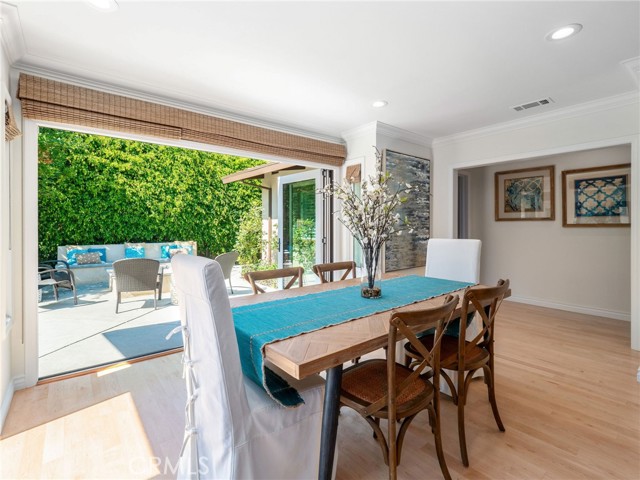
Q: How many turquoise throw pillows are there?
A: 5